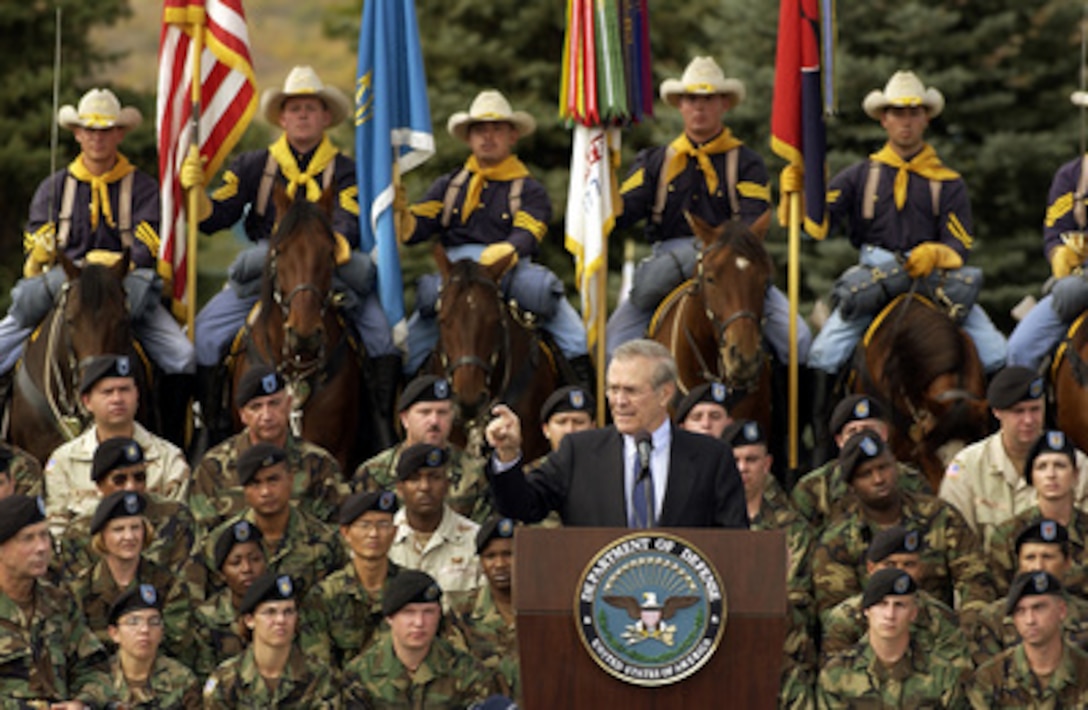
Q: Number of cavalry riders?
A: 6